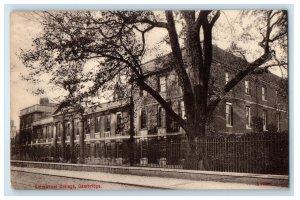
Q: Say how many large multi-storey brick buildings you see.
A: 1